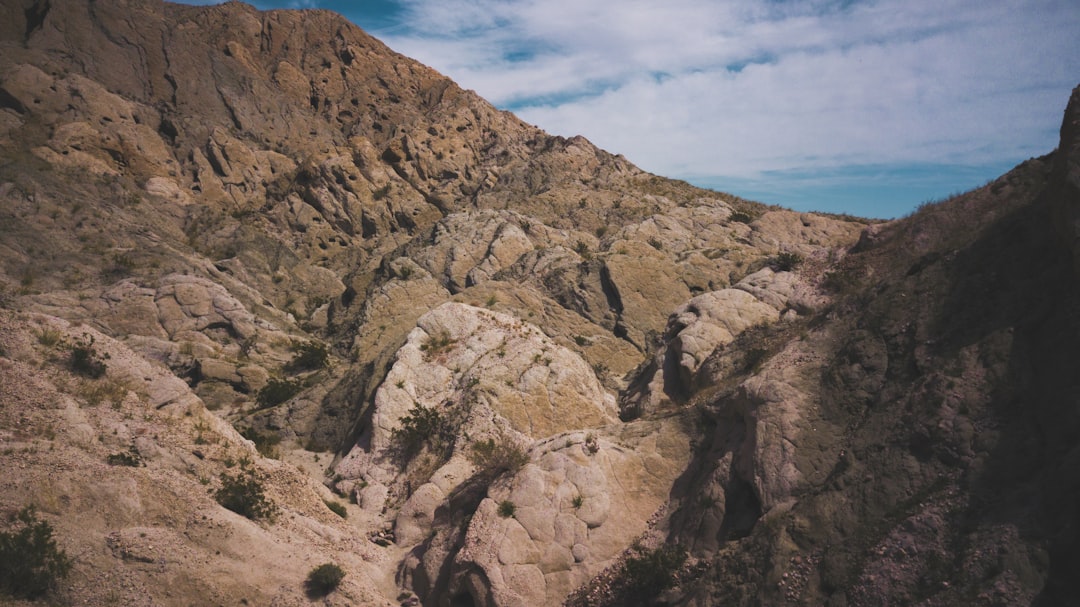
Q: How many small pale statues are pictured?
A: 0